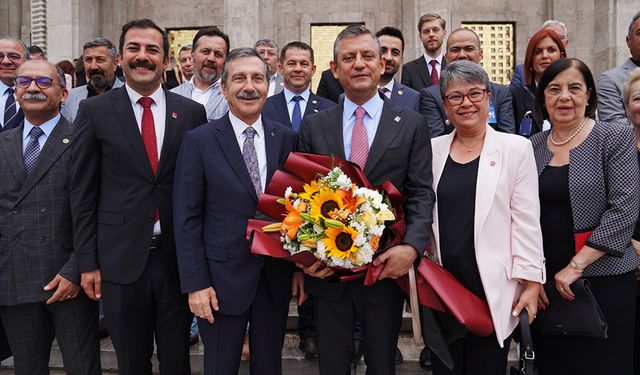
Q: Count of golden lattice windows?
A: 3